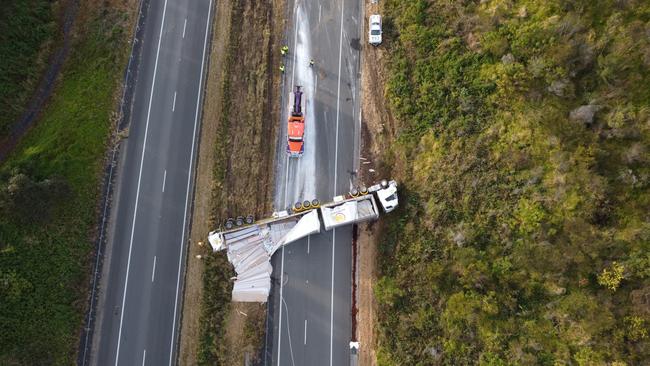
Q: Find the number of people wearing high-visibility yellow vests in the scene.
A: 4